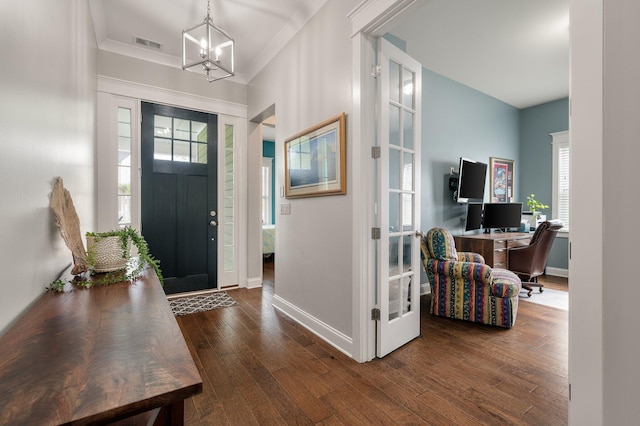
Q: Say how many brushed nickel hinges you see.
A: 4